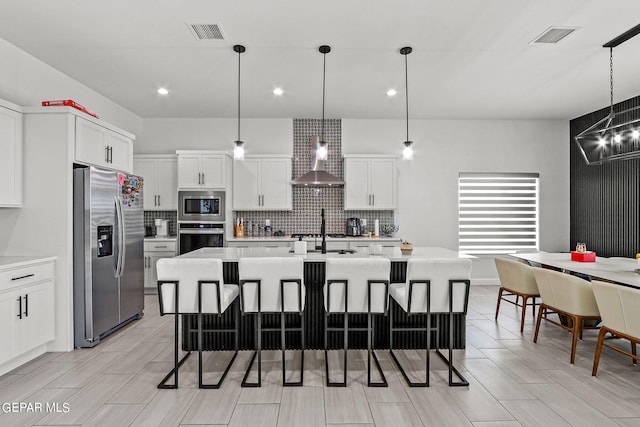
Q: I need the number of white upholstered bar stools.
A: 4